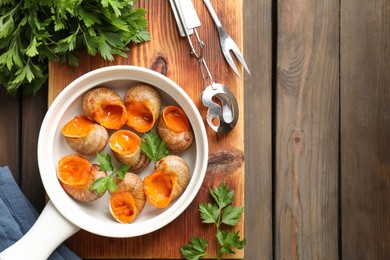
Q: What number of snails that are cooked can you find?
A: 8